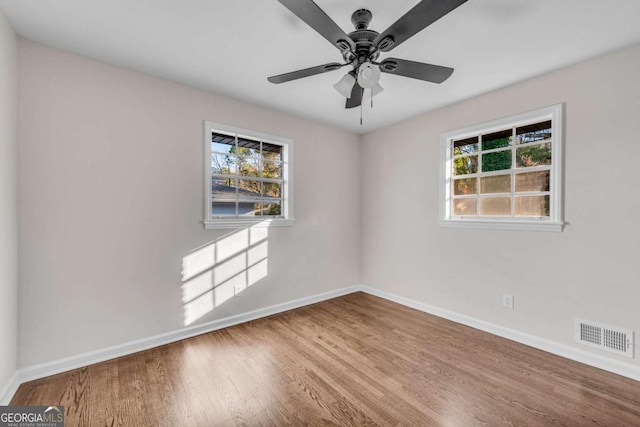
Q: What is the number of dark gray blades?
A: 5